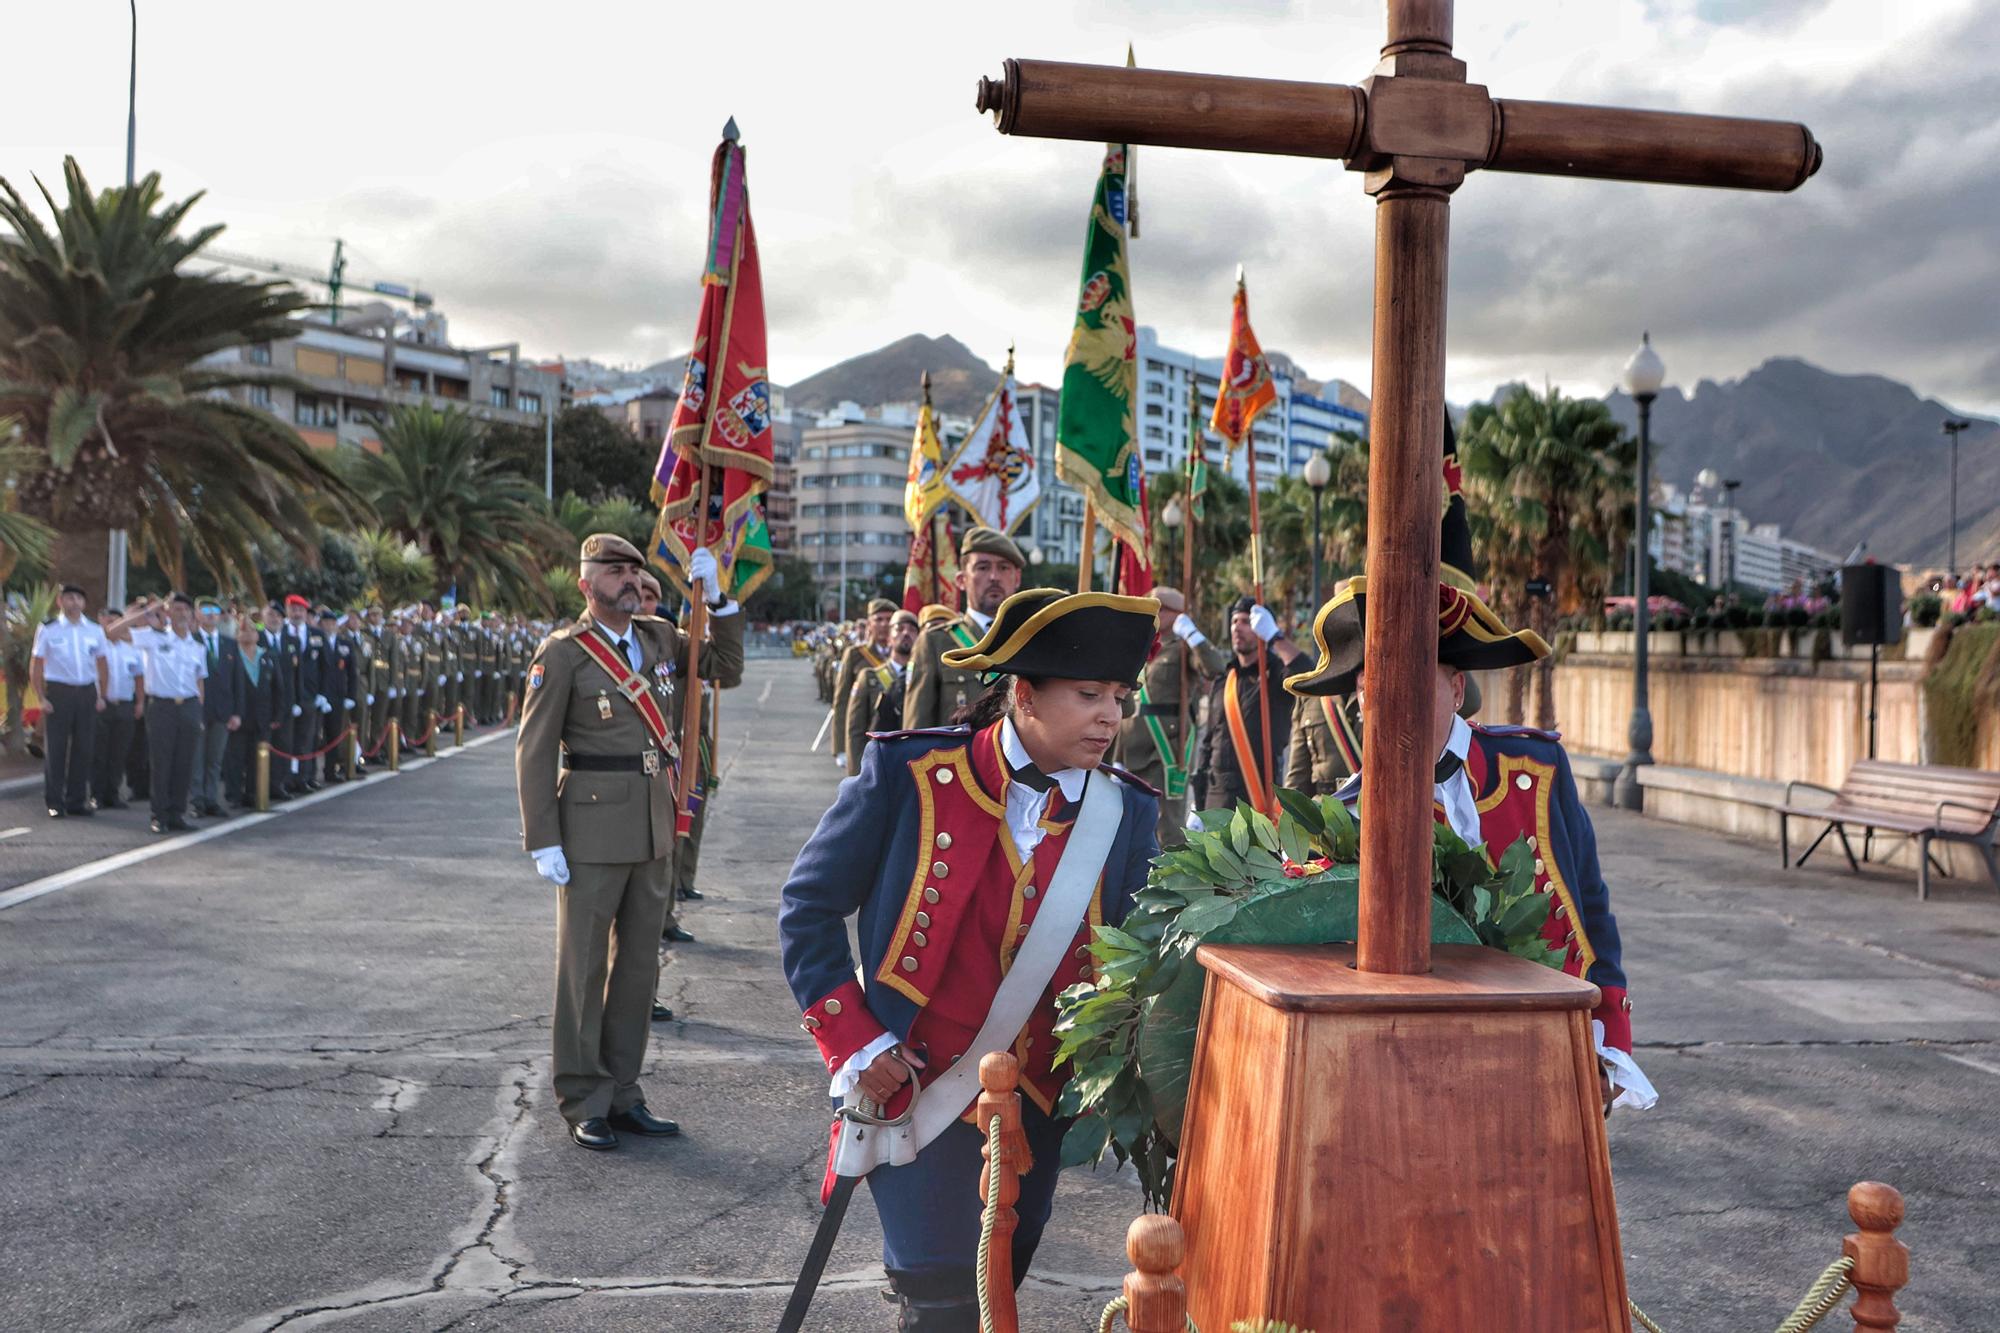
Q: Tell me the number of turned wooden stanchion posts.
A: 3